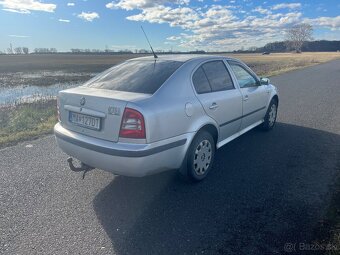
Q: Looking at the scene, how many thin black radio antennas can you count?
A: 1